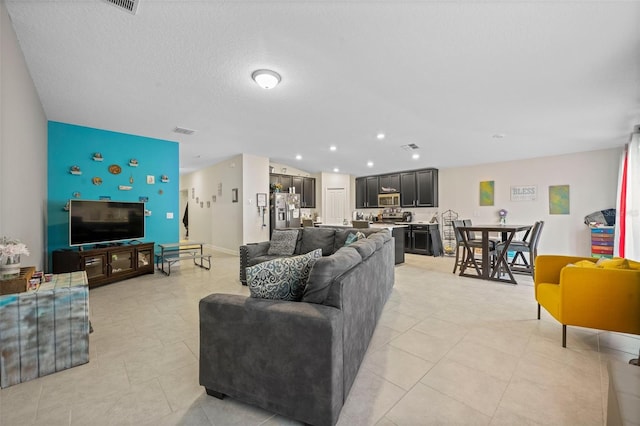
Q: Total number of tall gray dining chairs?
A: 4